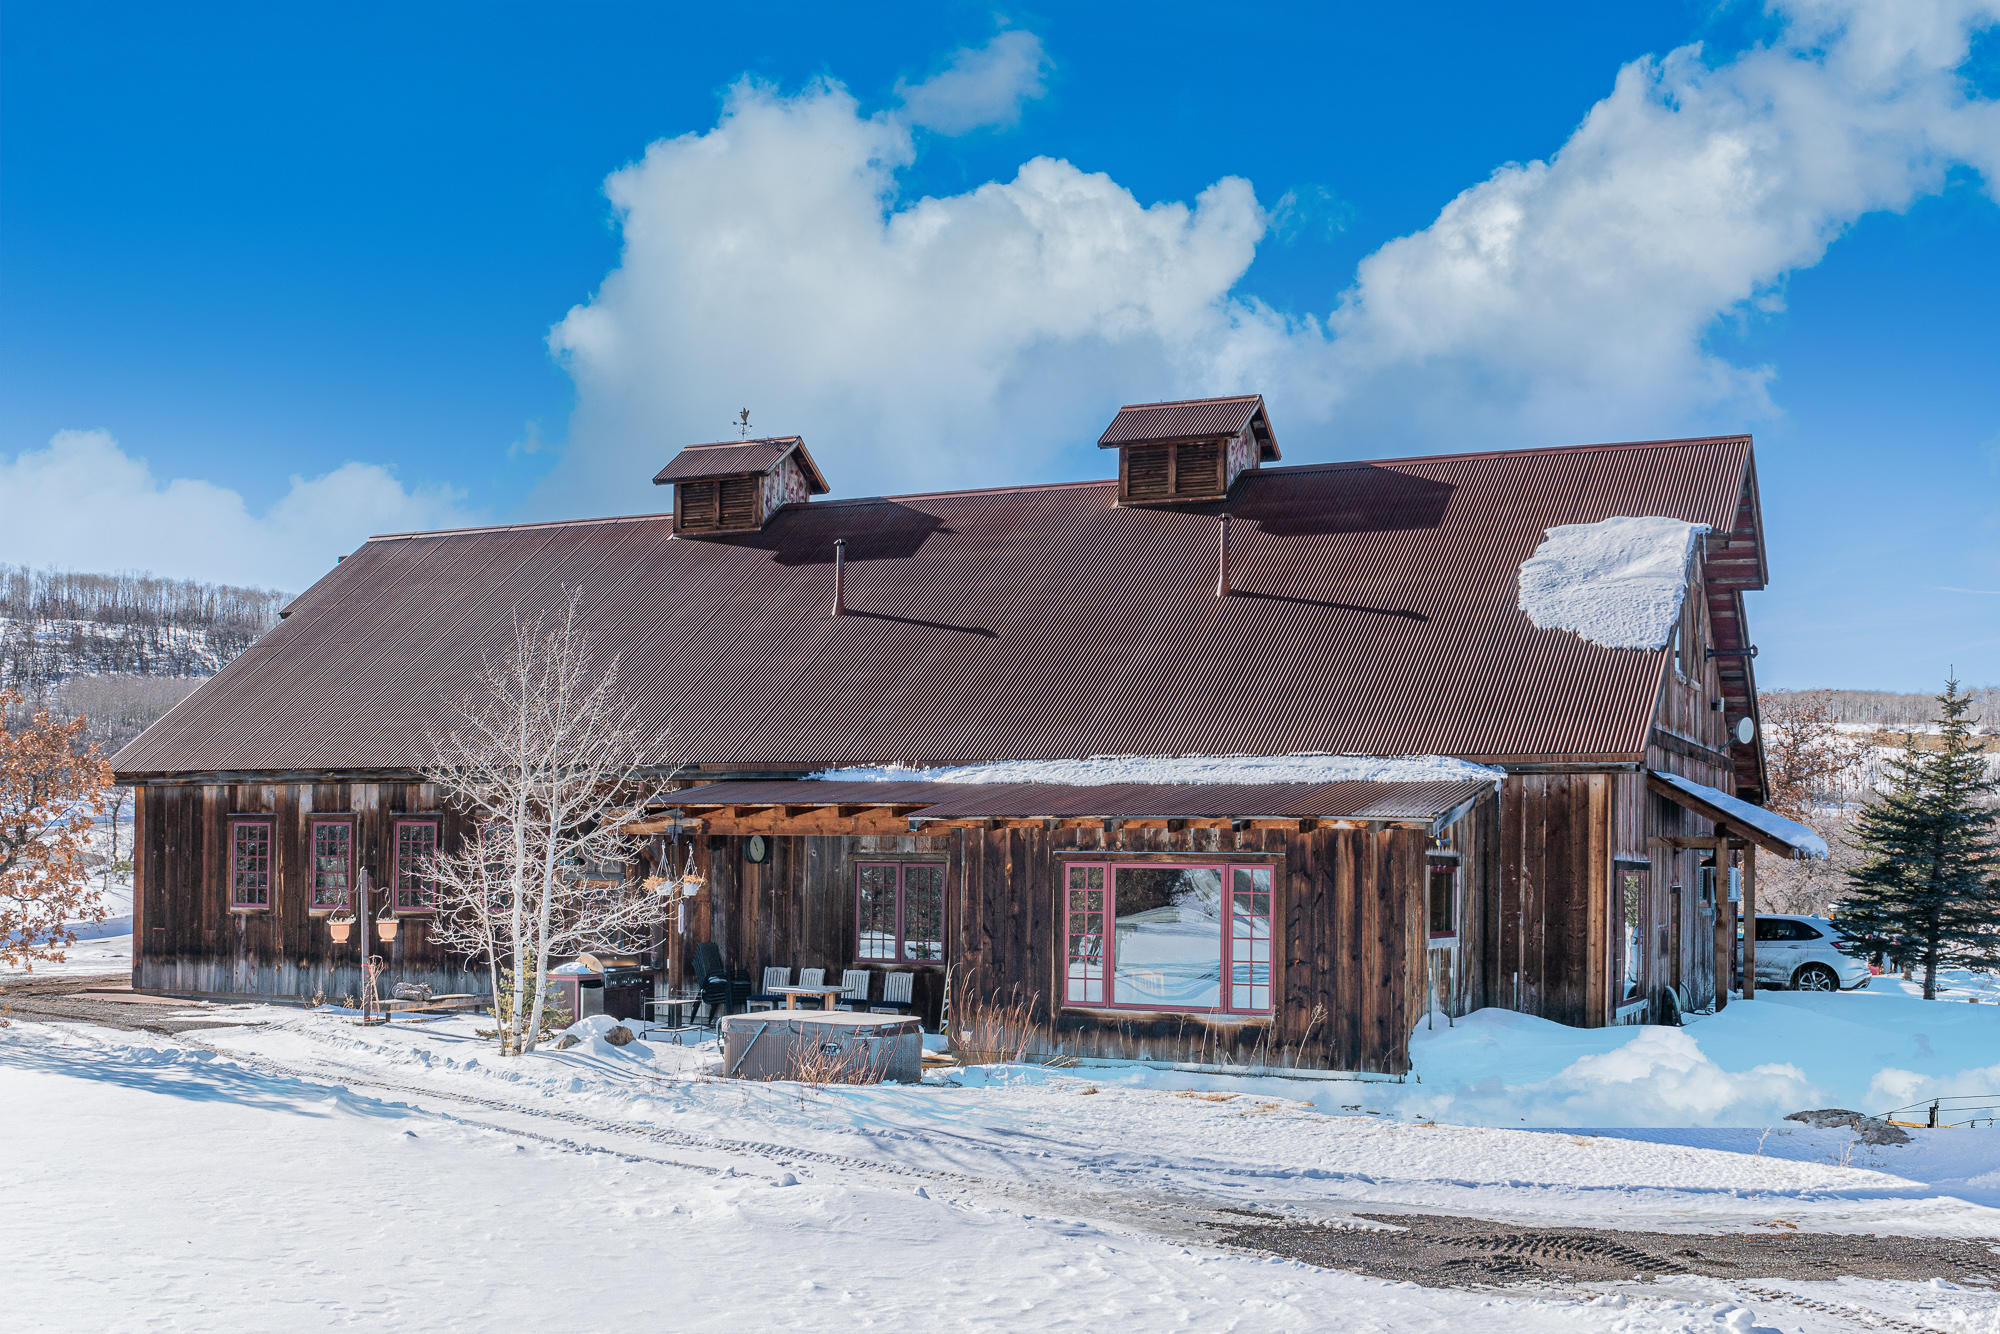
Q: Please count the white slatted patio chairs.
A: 4